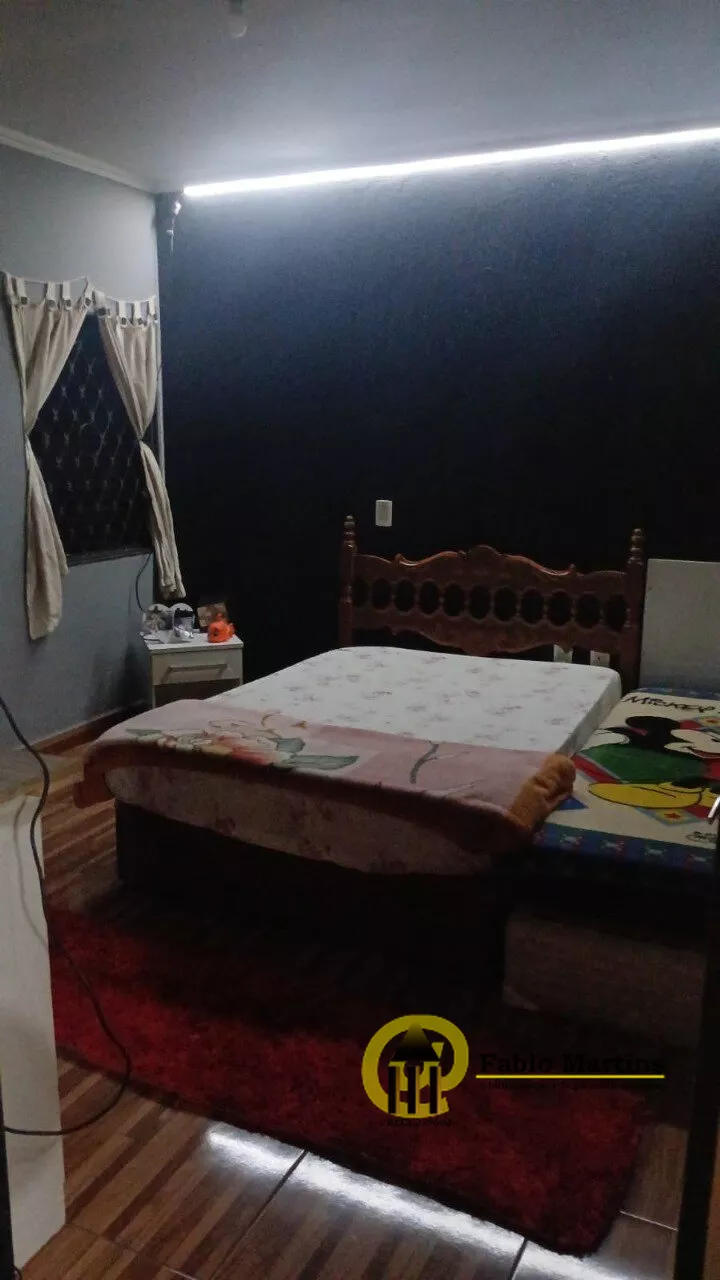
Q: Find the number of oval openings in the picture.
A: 11